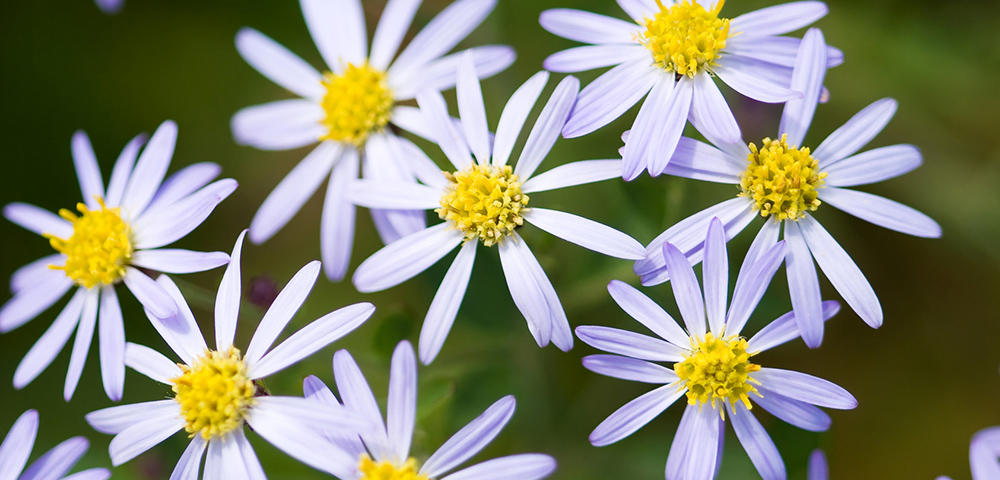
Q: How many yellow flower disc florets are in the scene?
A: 8